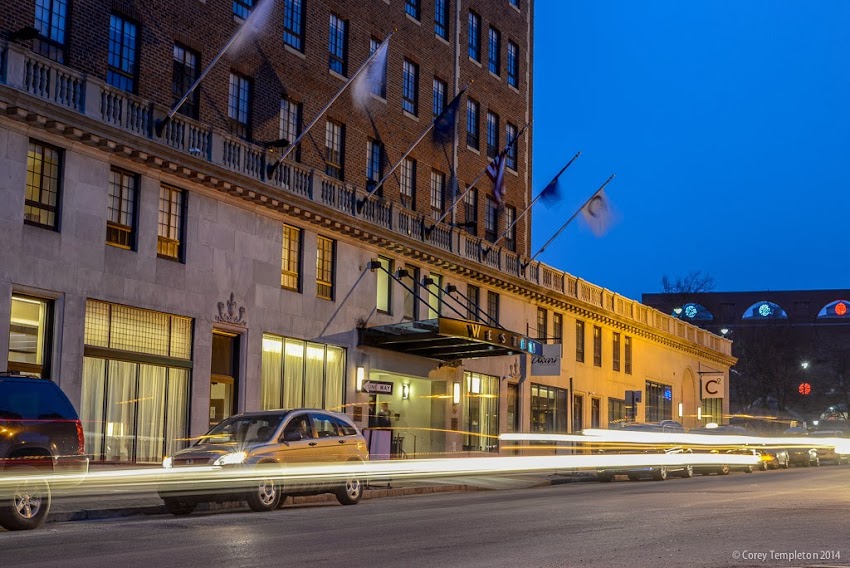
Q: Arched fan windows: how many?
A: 3